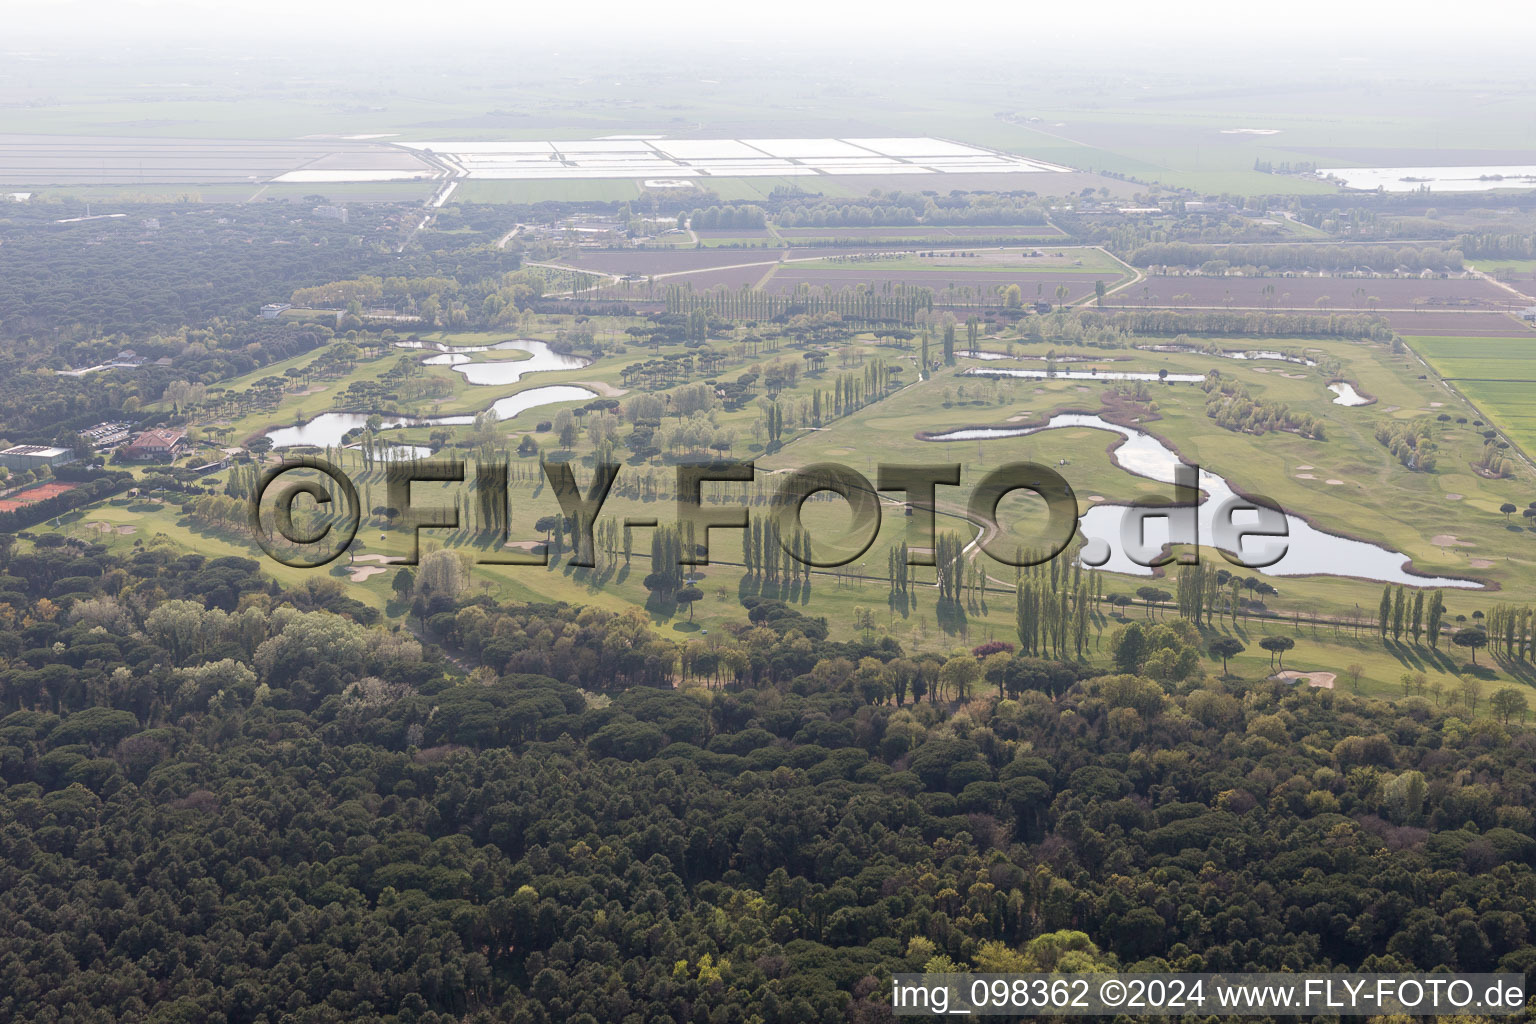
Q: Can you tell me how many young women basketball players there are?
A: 0